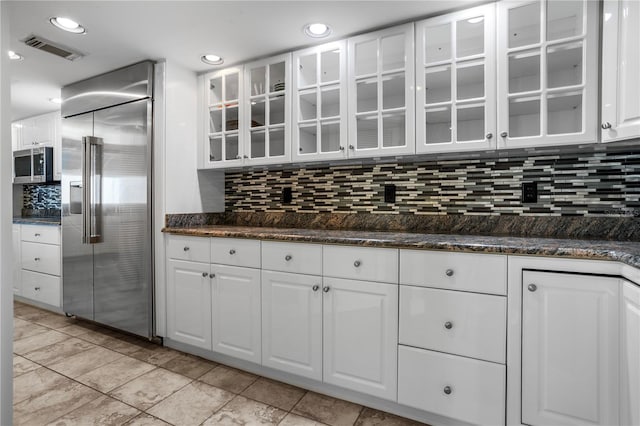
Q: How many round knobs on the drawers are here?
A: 10